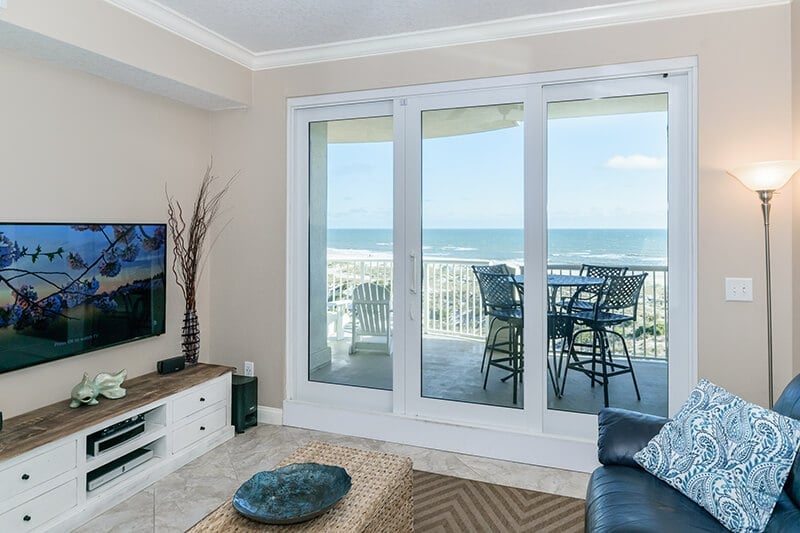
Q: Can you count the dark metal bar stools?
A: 4